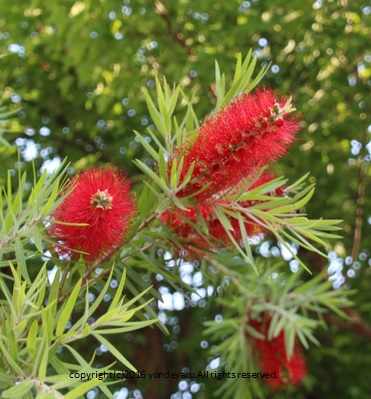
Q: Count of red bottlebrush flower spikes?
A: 4